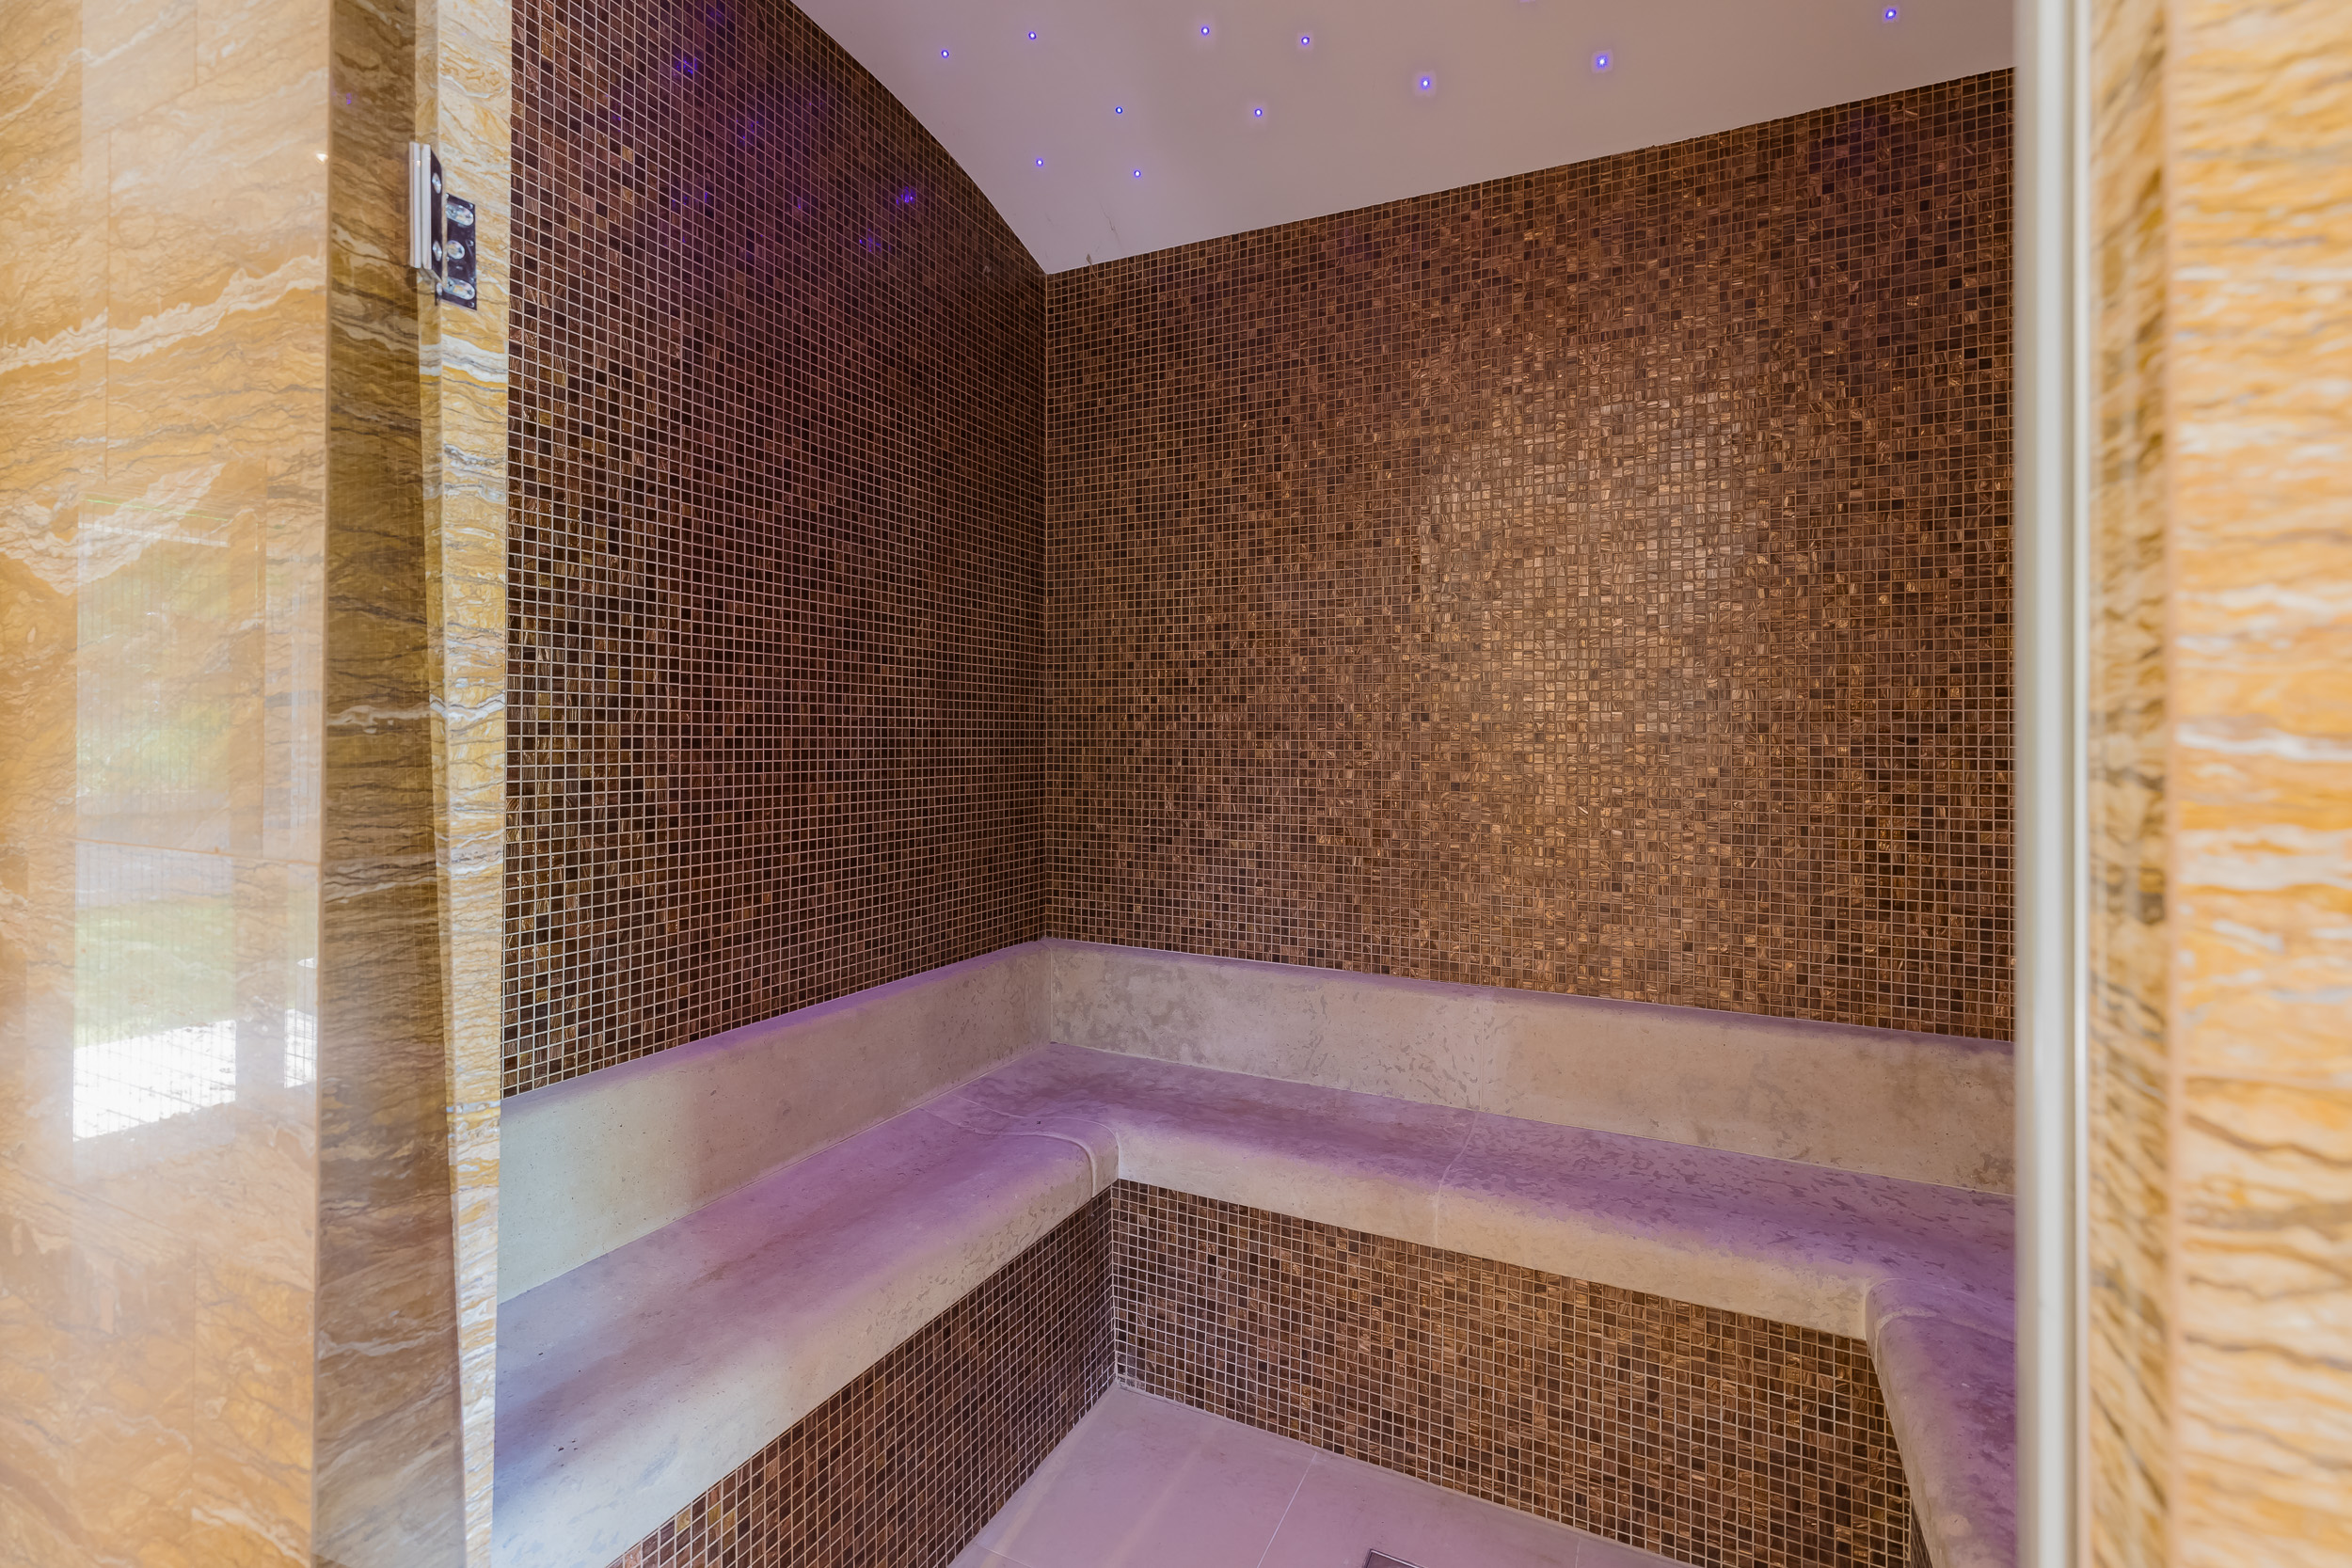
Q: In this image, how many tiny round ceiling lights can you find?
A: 11